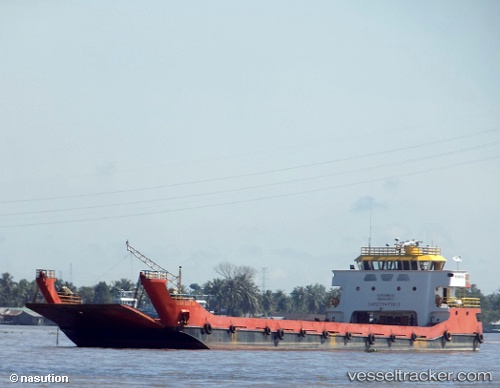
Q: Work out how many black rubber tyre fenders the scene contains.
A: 12